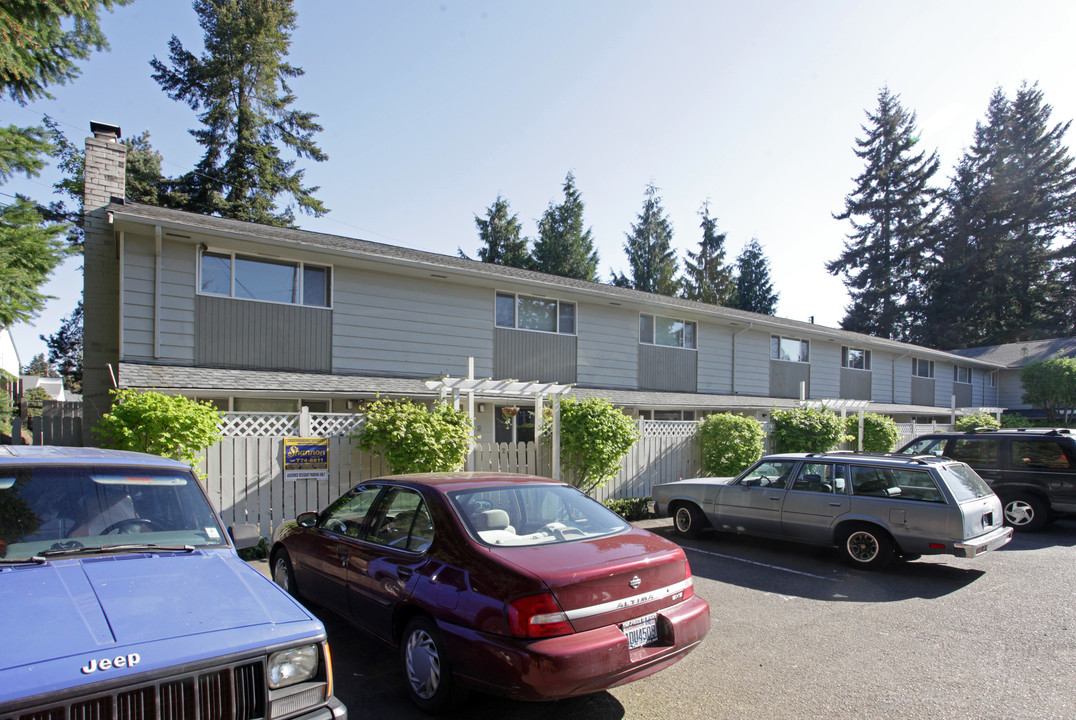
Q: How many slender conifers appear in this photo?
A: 5